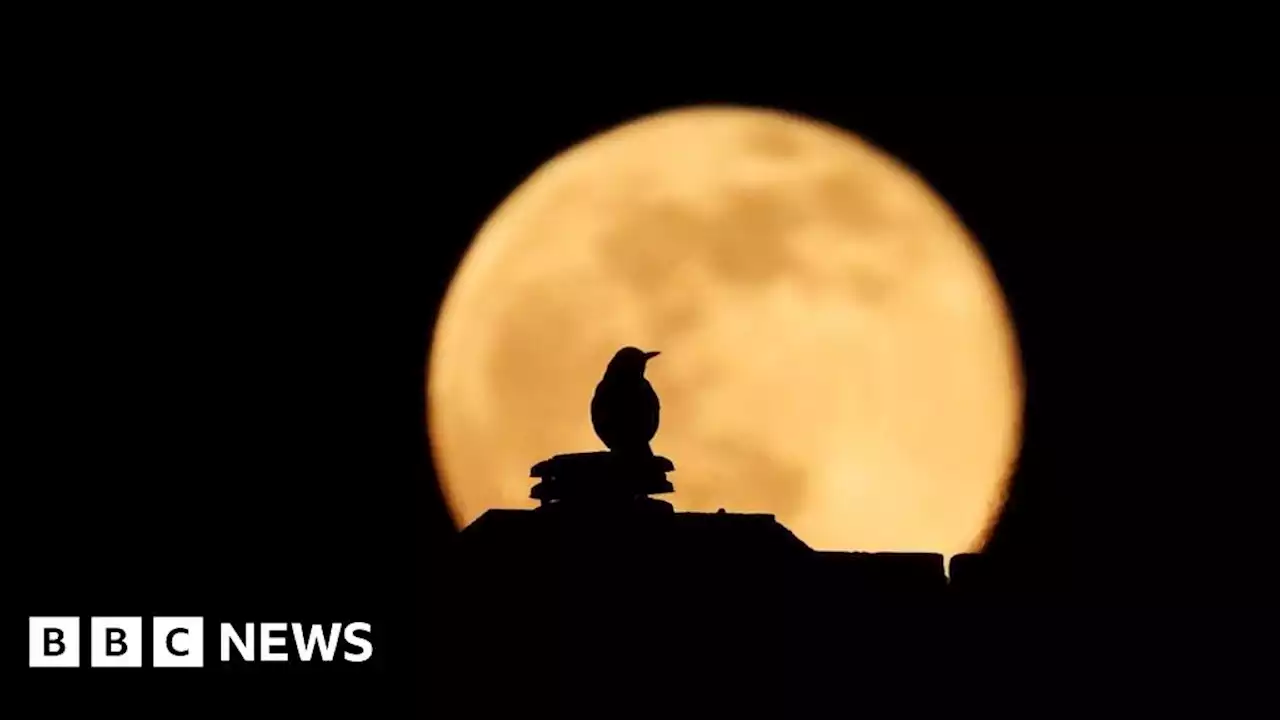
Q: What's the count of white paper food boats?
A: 0